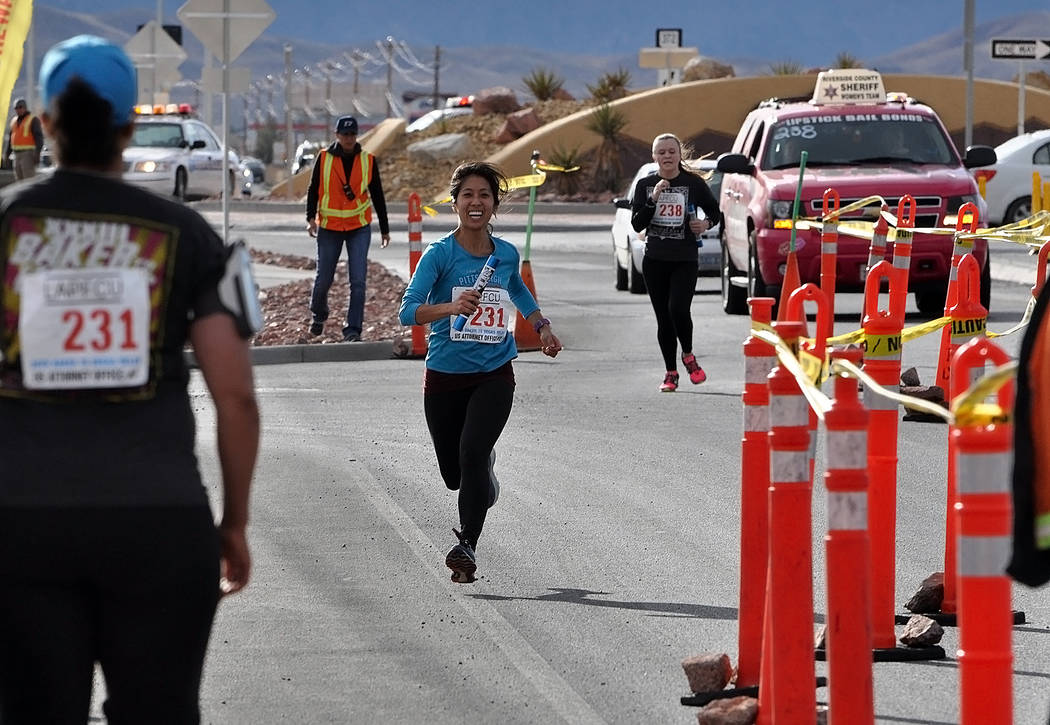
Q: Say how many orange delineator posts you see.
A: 13